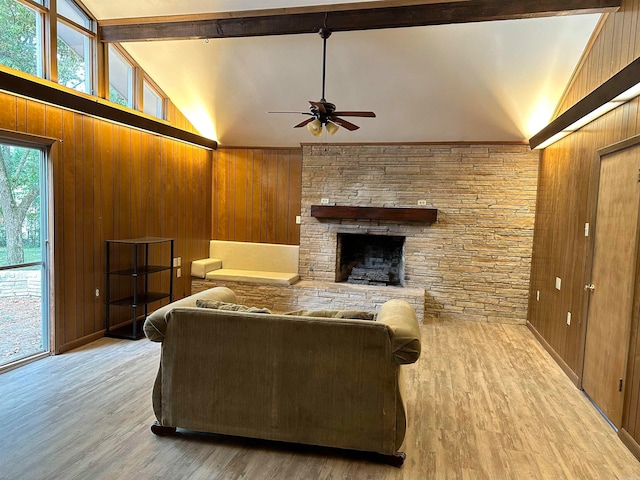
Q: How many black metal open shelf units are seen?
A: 1